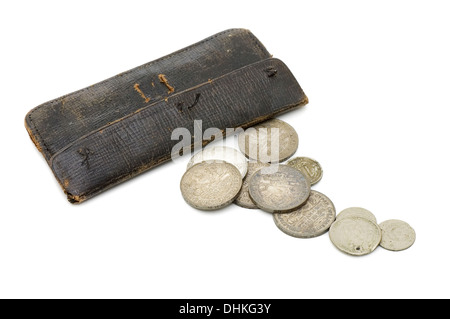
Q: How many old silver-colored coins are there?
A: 10